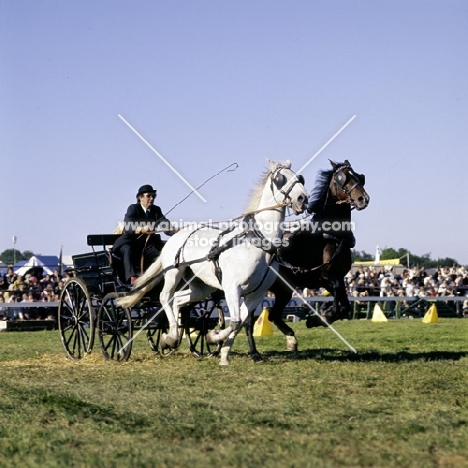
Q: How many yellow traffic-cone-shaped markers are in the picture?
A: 3